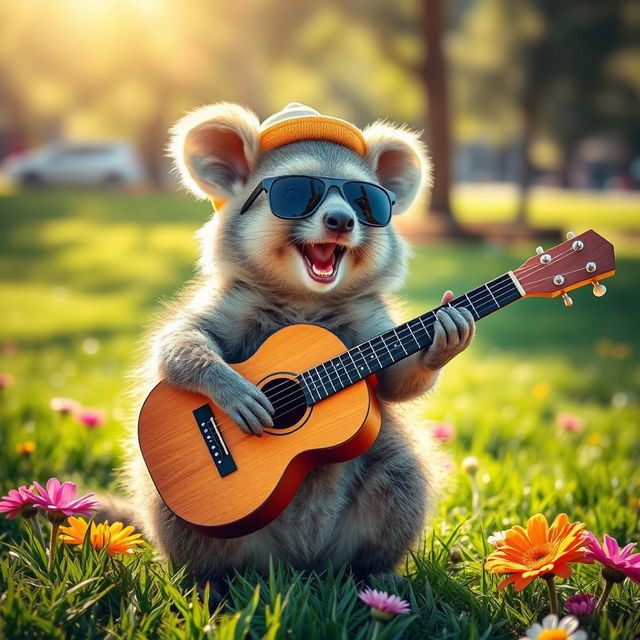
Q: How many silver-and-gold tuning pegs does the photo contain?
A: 4